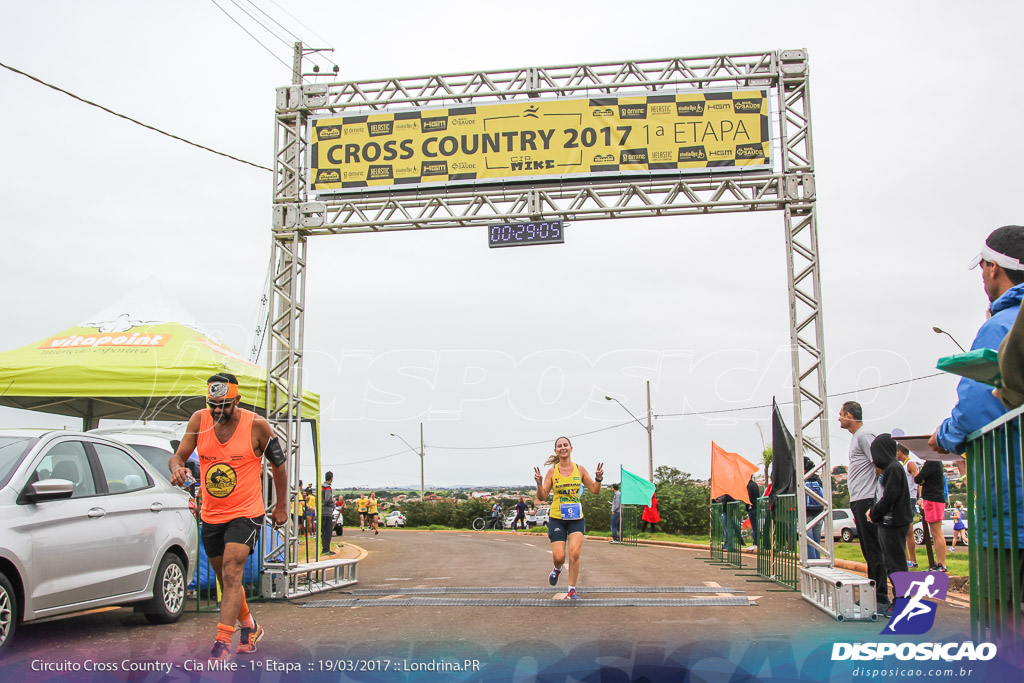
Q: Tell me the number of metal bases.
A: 2